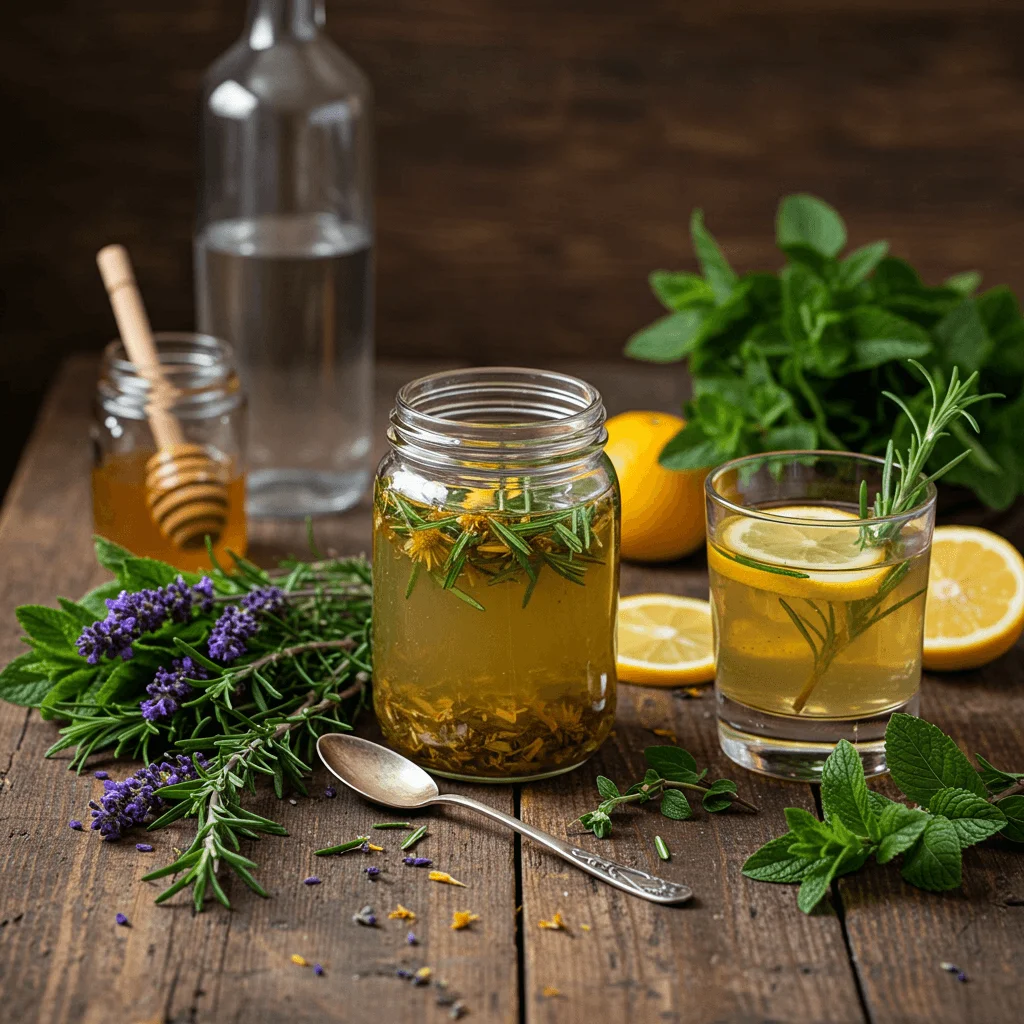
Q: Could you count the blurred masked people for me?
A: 0